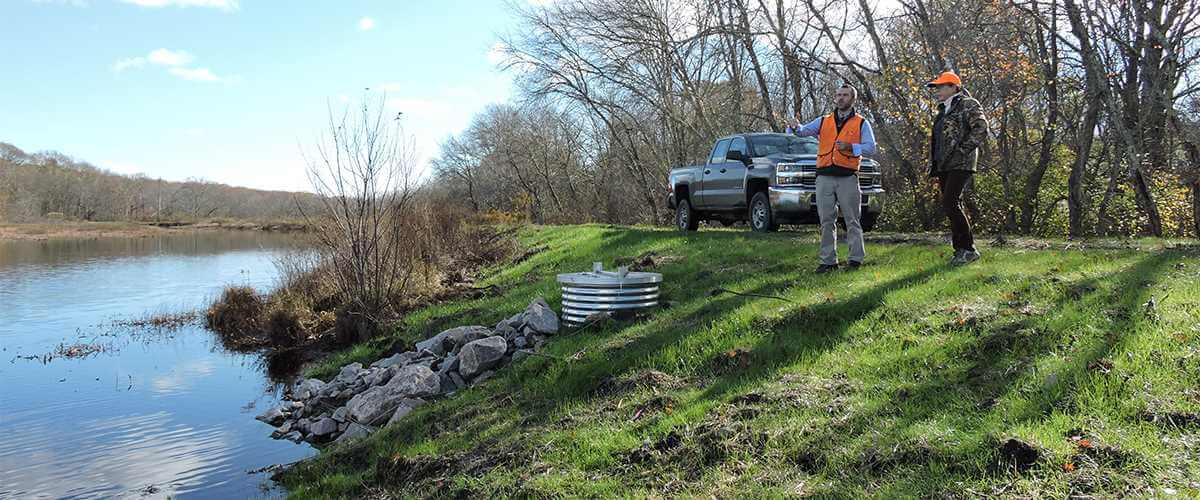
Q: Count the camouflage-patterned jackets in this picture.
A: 1